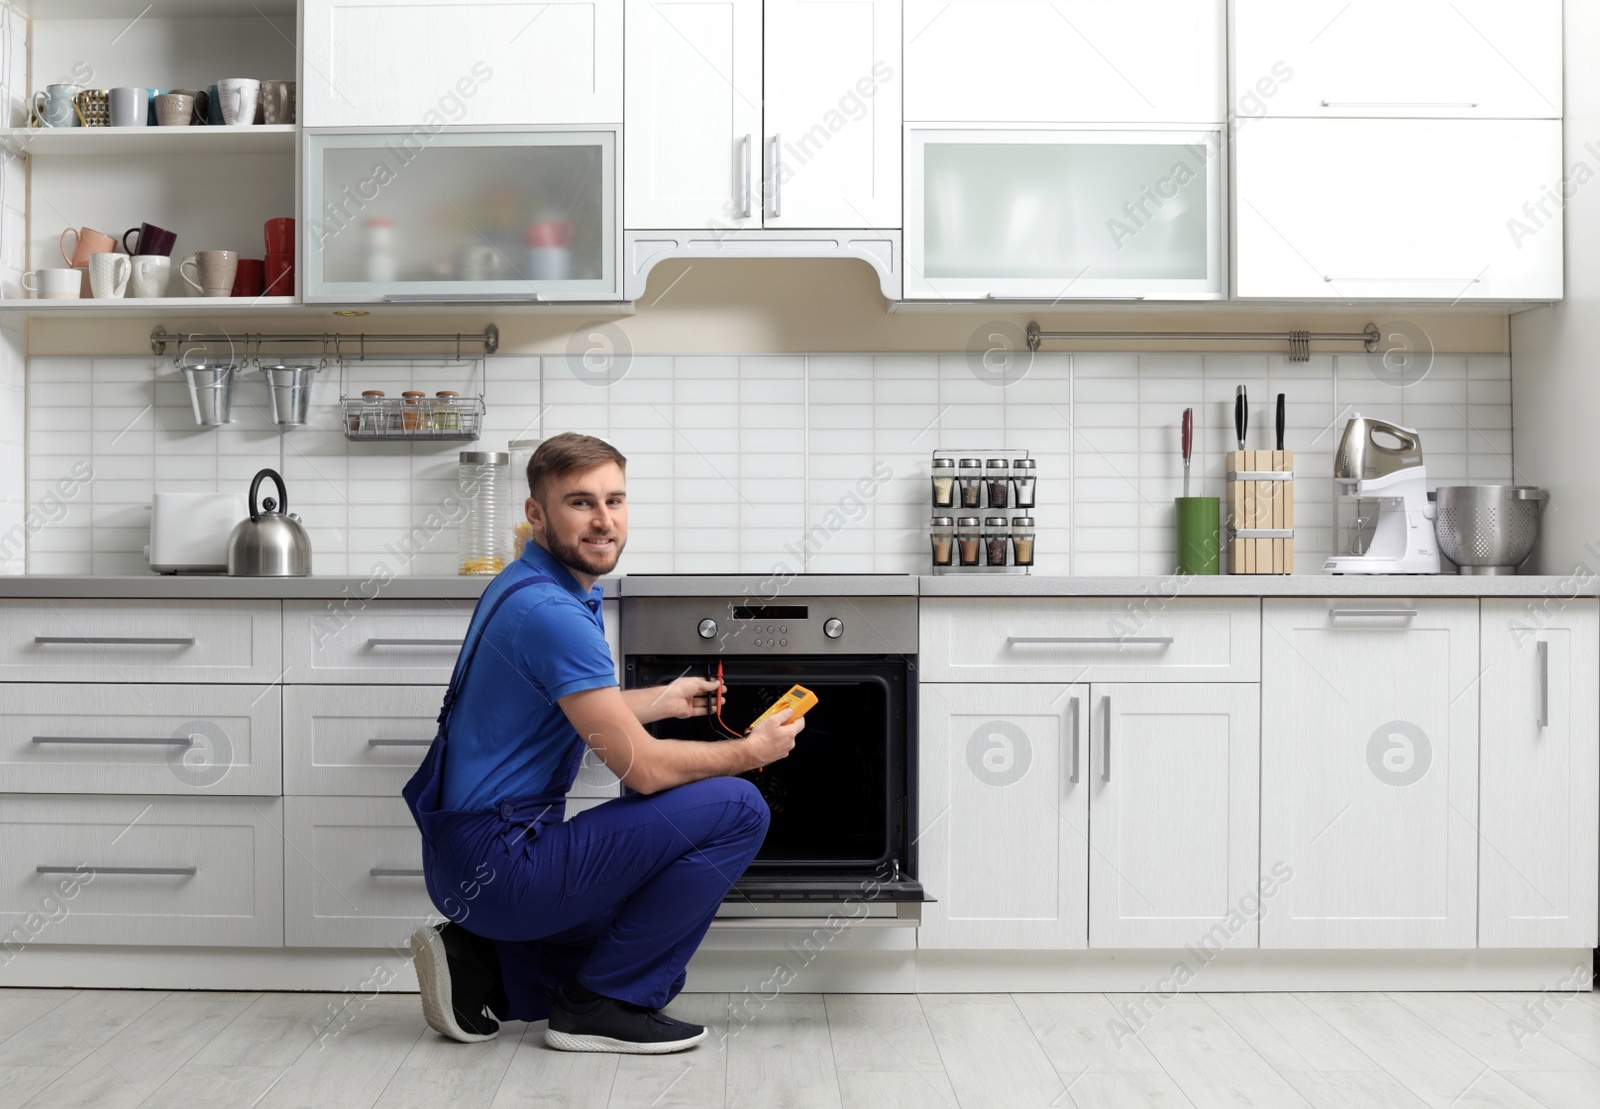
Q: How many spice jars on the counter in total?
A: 8